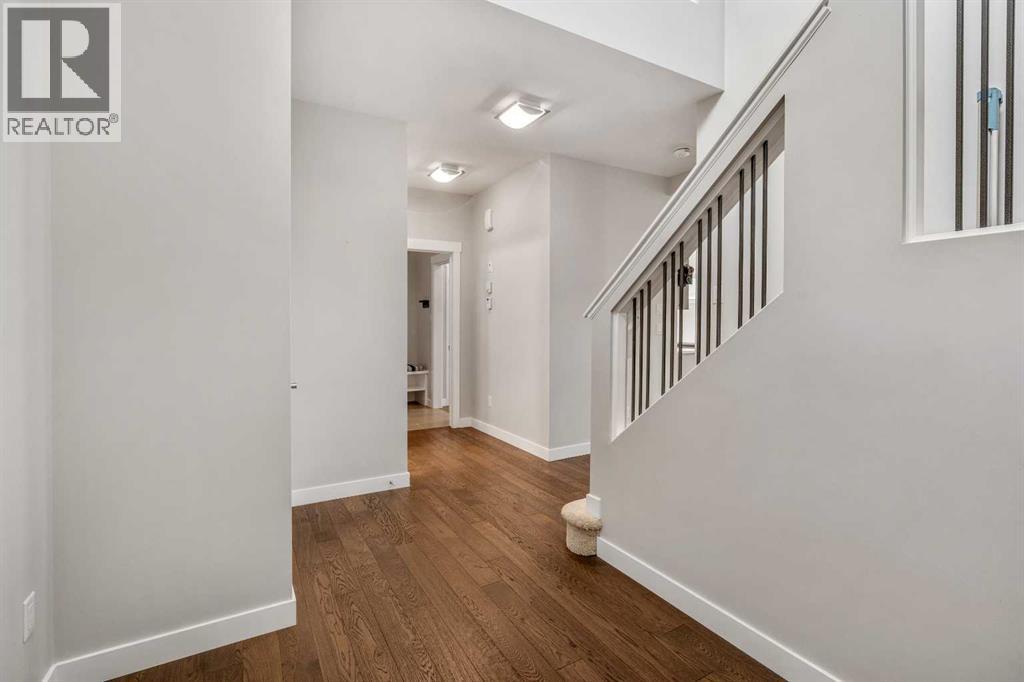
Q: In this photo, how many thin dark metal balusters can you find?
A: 15